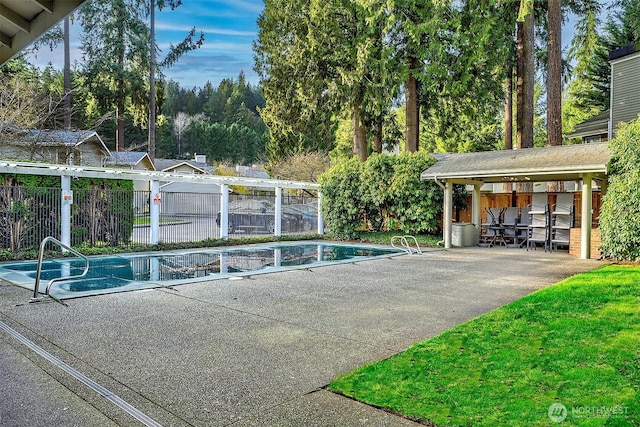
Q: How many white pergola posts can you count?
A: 5